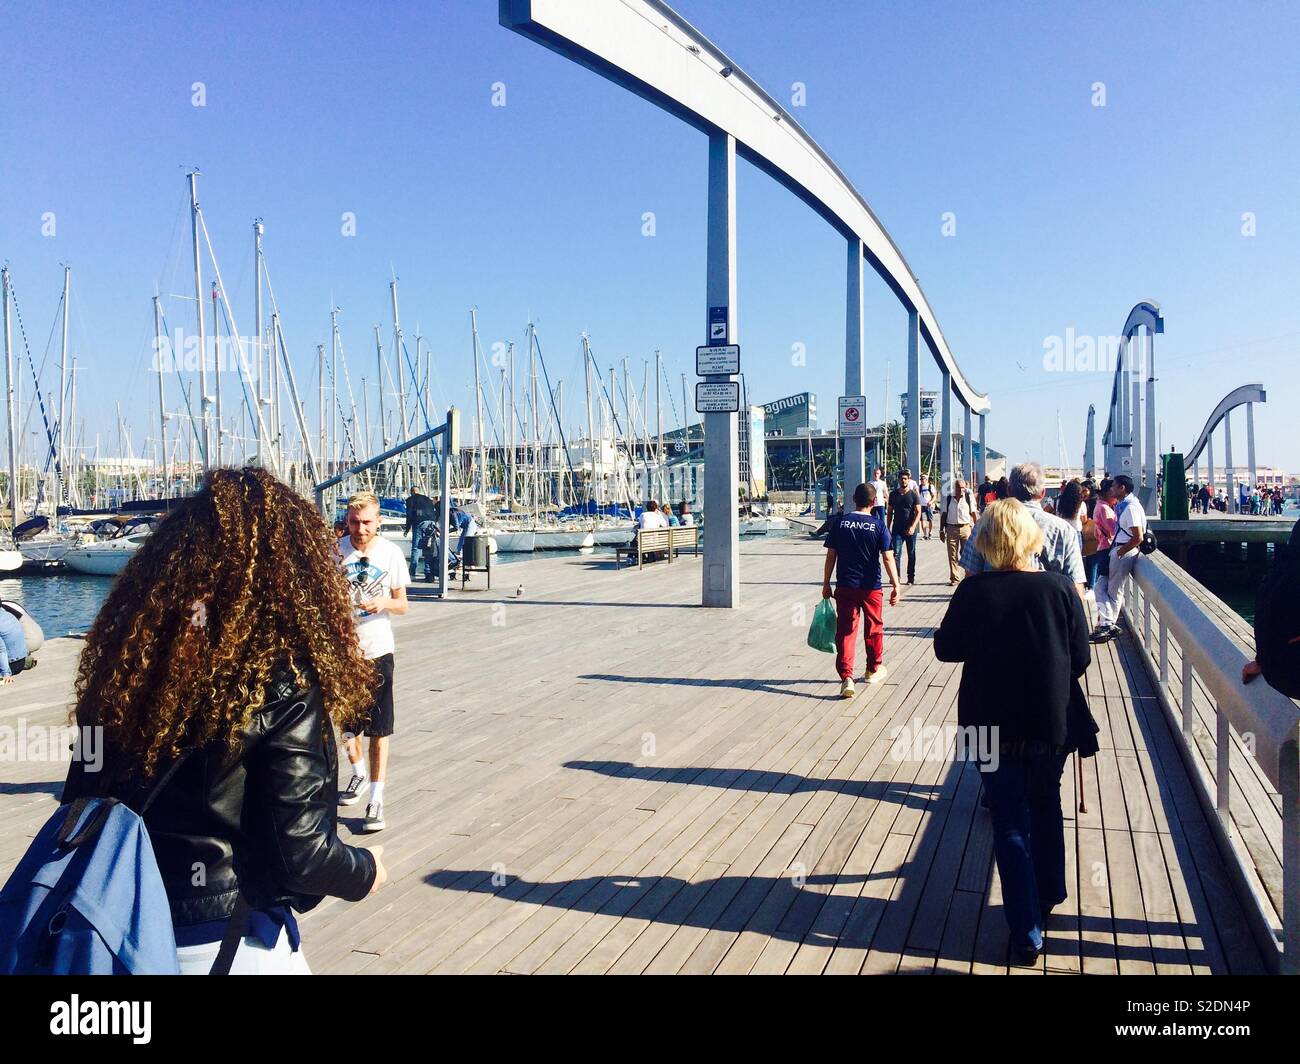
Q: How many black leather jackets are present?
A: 1